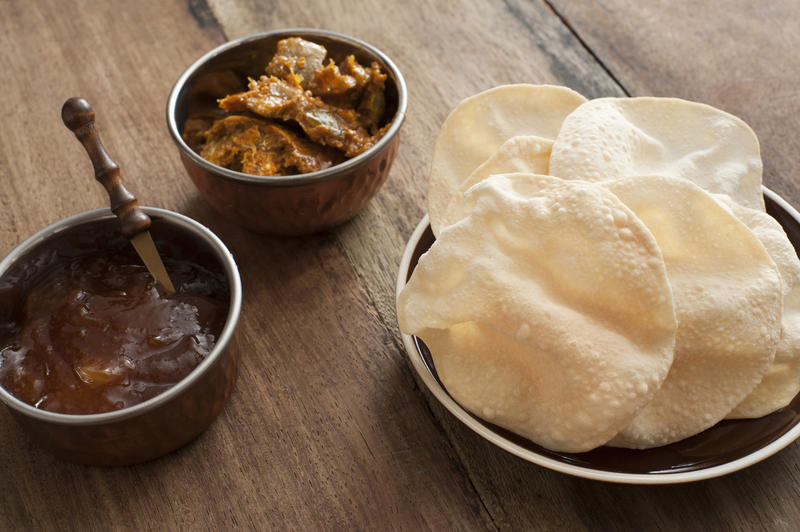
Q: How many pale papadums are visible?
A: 6